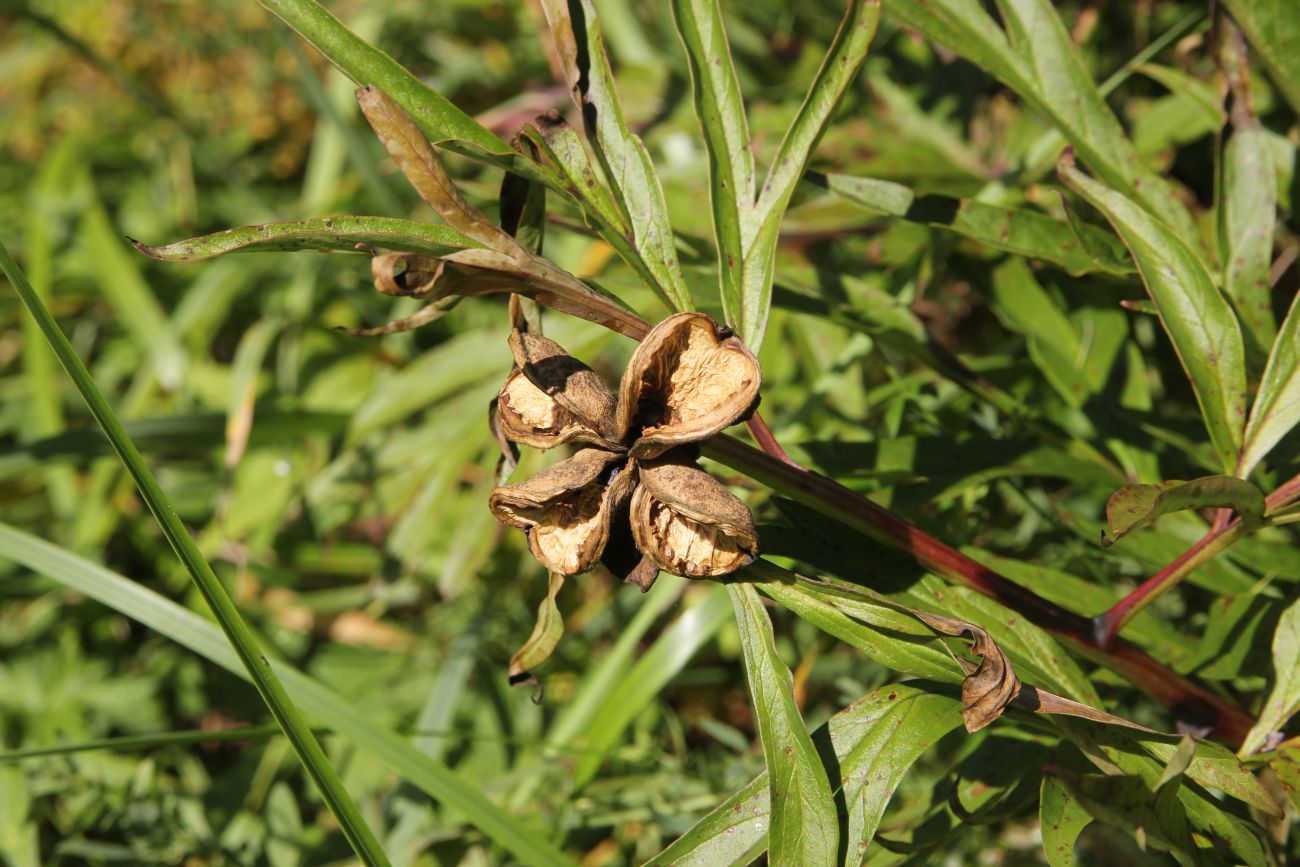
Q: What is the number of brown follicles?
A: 4